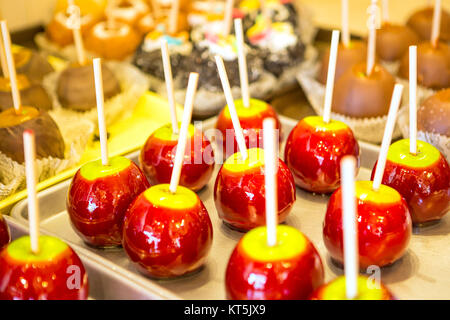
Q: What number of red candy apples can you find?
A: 12